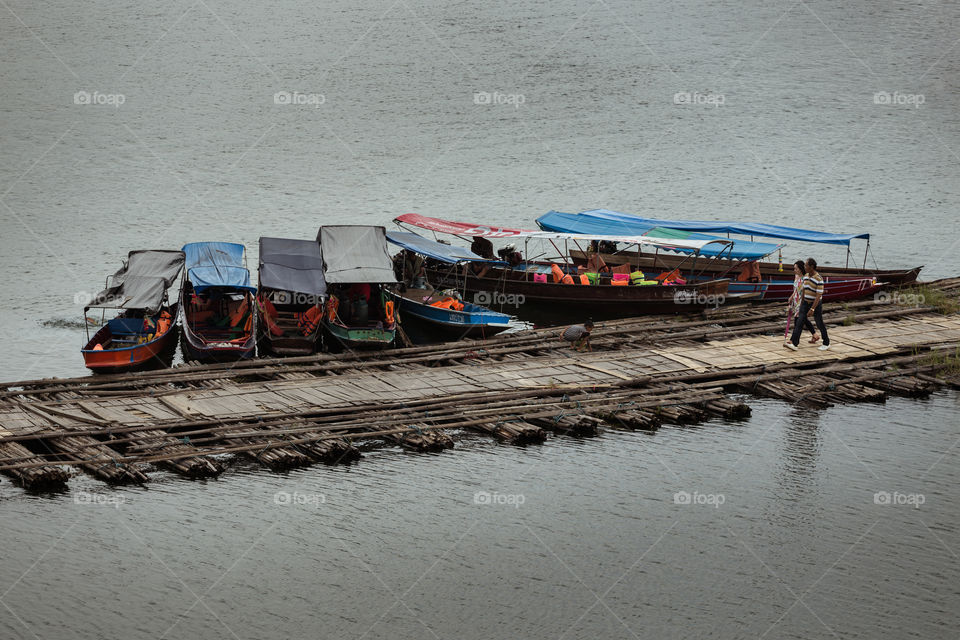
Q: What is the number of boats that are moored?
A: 8